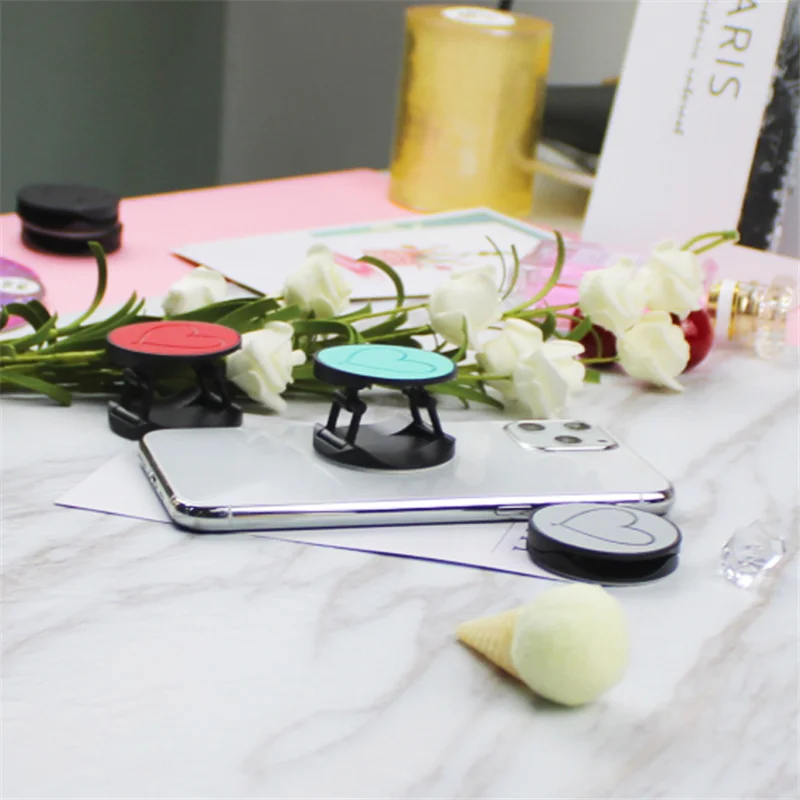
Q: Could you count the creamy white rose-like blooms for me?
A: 9